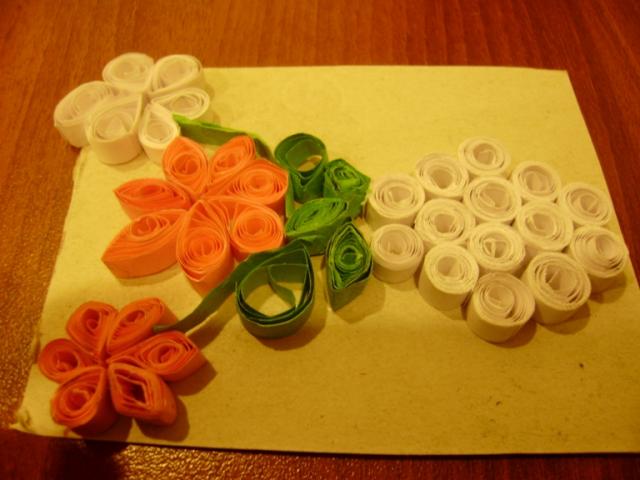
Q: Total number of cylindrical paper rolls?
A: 14